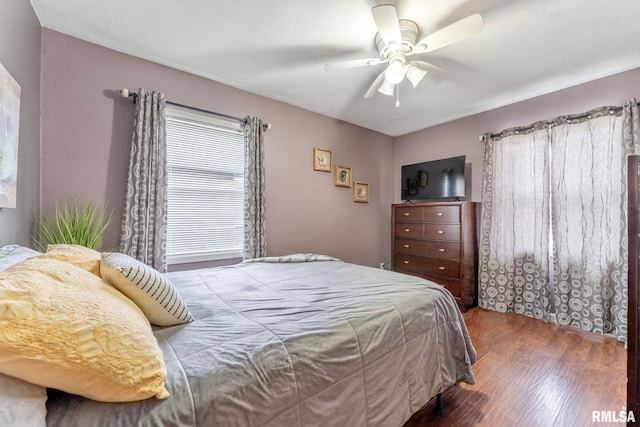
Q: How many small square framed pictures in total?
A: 3